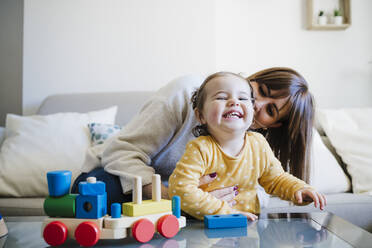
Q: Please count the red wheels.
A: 4